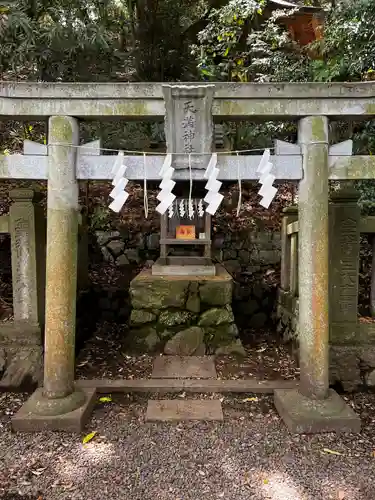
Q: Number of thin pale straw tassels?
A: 3